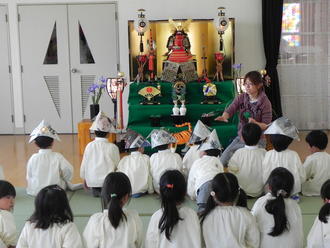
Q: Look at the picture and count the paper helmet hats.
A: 7